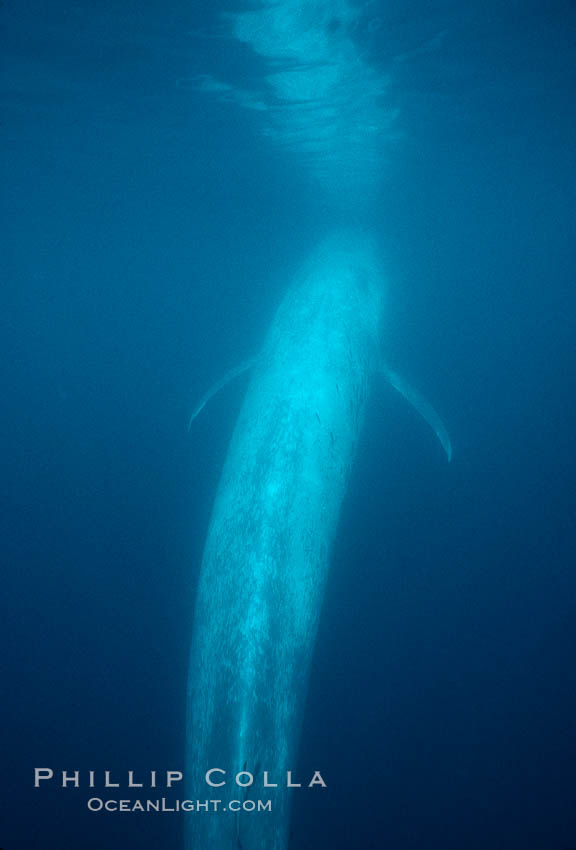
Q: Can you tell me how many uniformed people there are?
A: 0